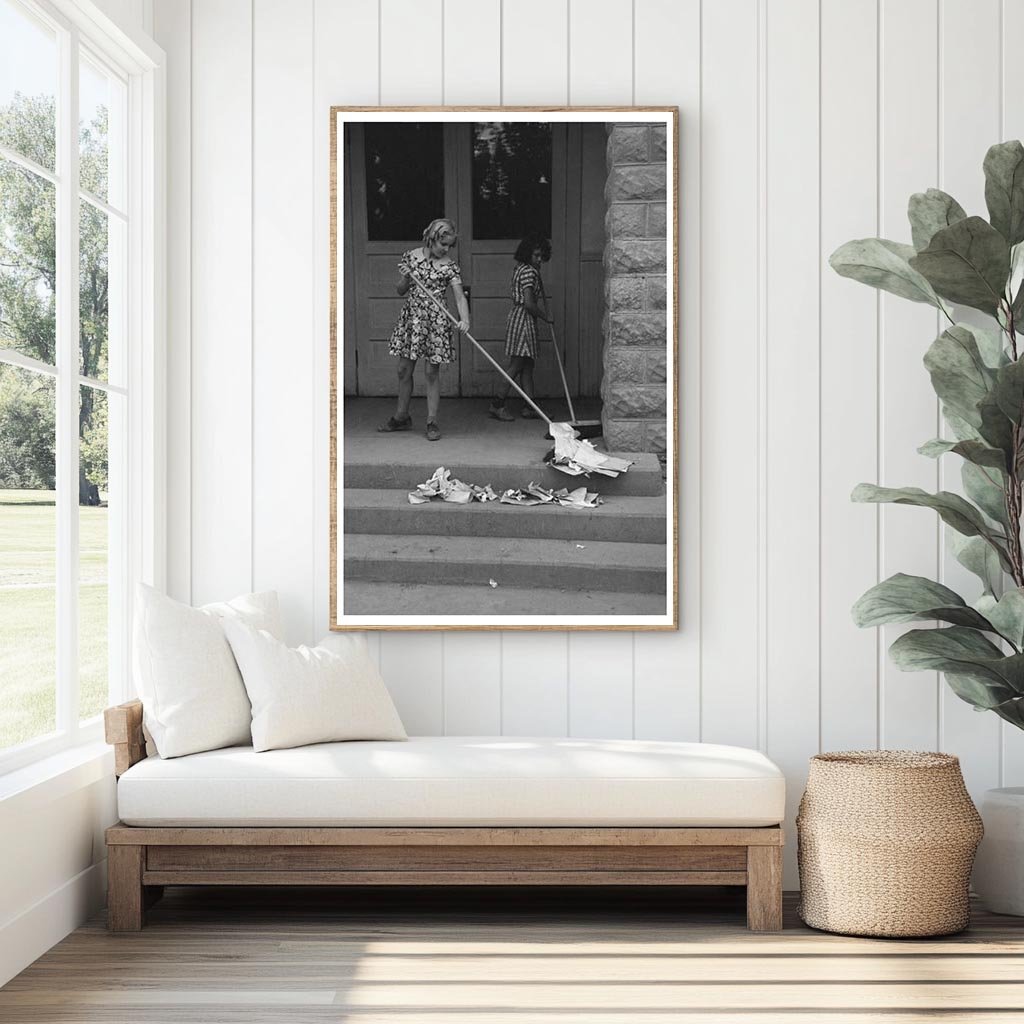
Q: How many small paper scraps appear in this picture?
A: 2